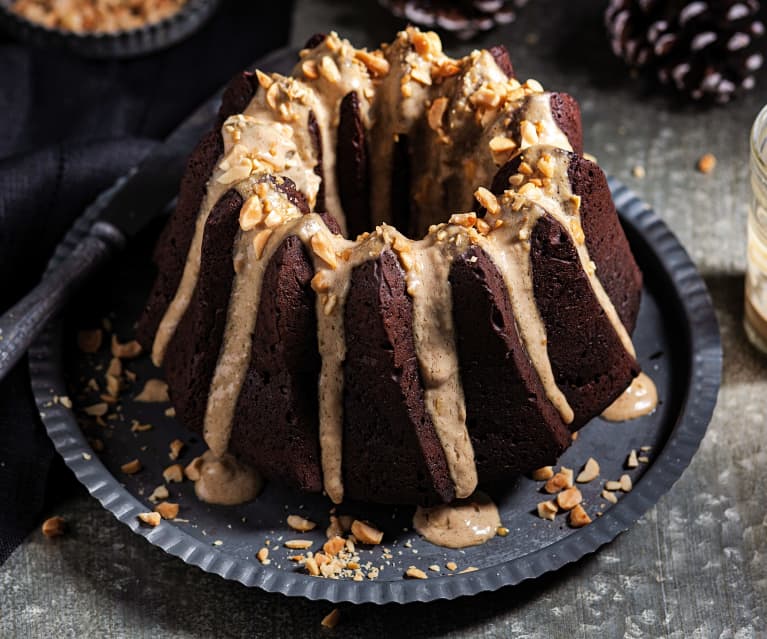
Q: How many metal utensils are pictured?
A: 1